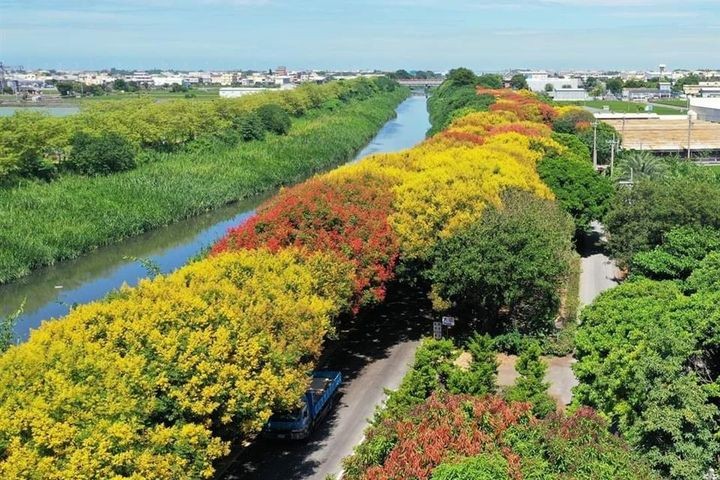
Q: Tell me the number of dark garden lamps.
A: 0